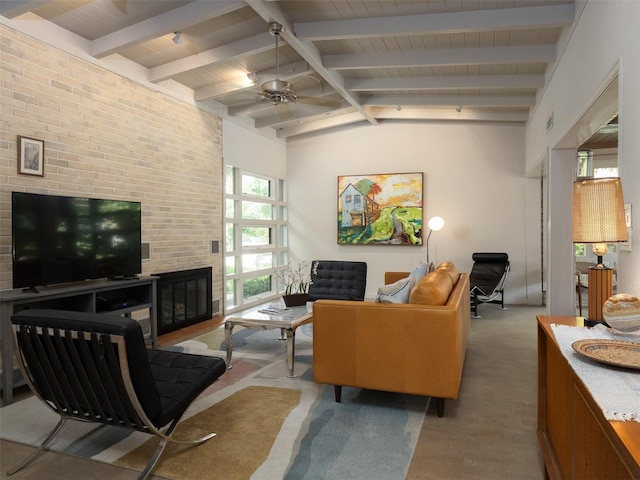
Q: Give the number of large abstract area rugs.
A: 1